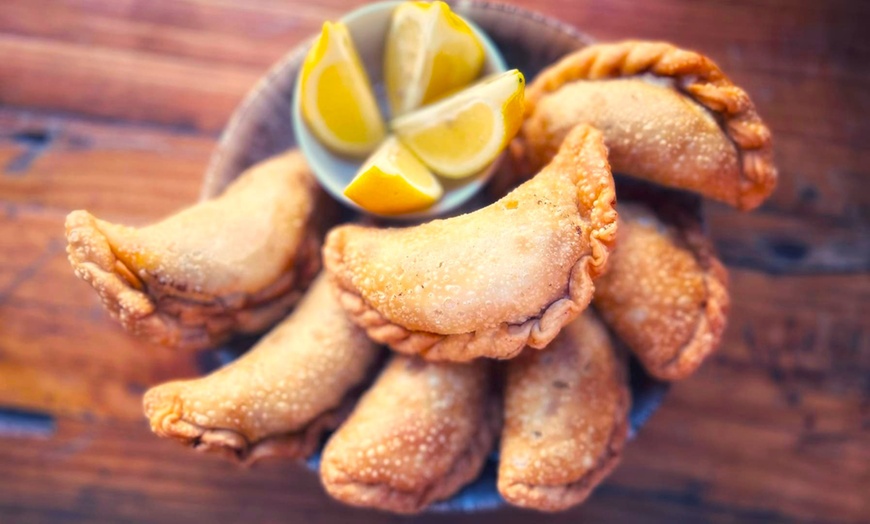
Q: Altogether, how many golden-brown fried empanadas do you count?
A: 7